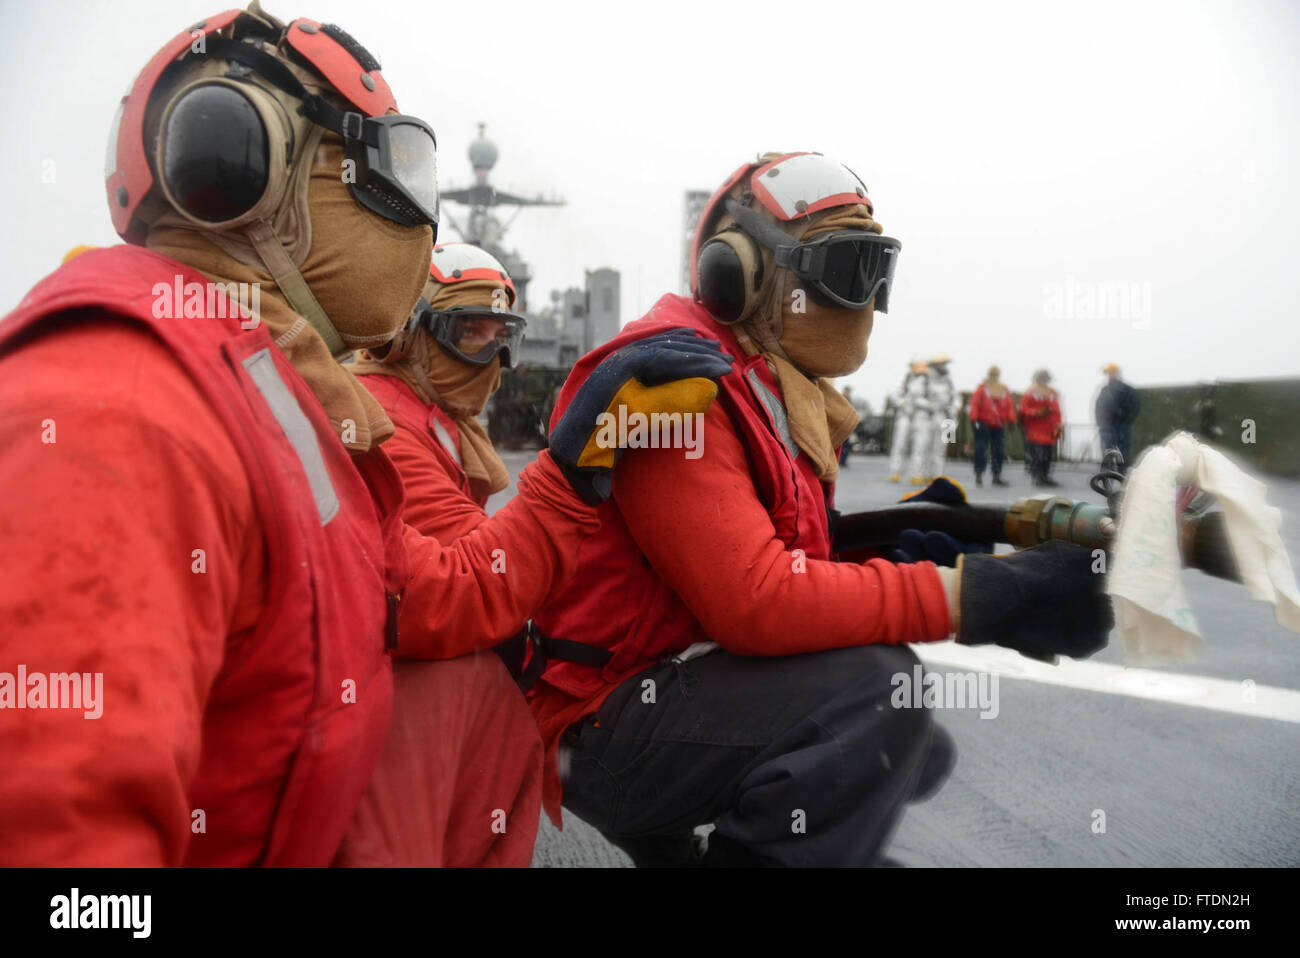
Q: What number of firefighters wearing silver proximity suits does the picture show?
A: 2